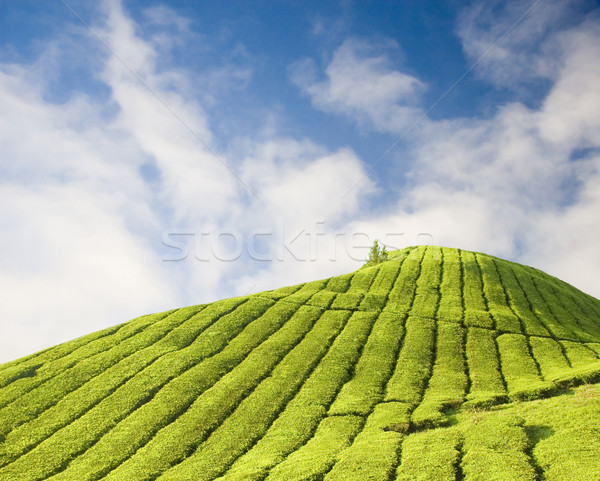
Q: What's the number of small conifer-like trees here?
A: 2